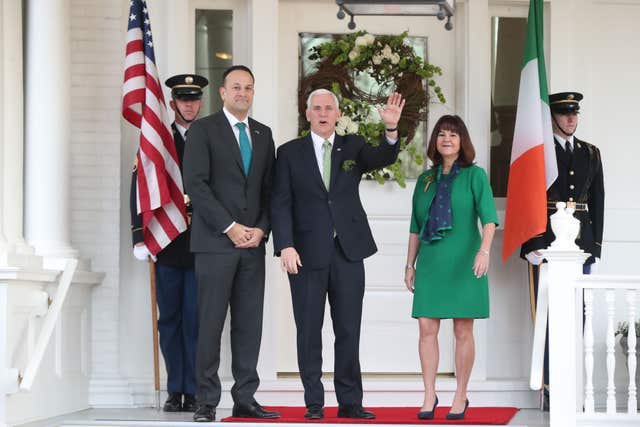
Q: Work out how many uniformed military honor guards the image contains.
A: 2